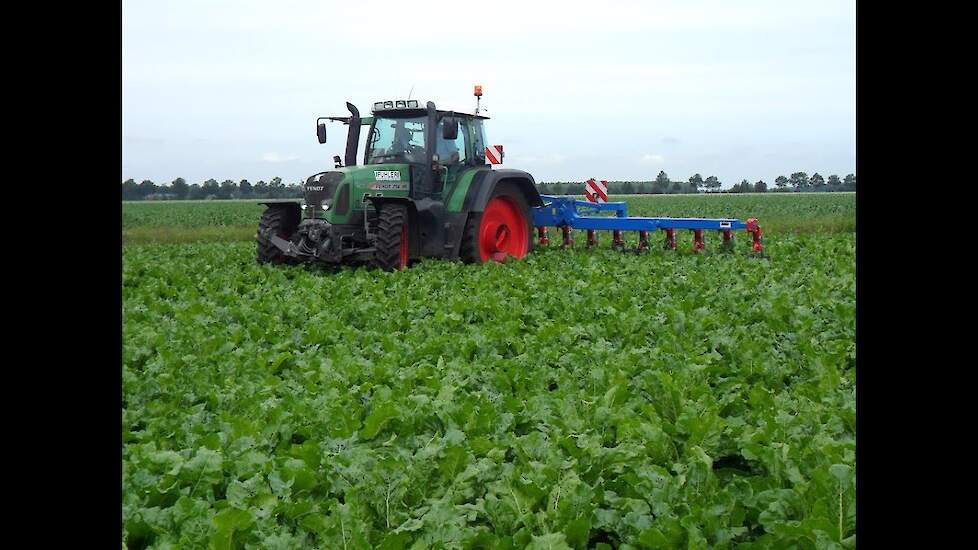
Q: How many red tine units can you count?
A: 9